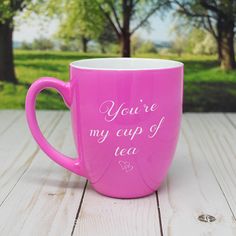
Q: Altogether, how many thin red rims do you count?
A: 0